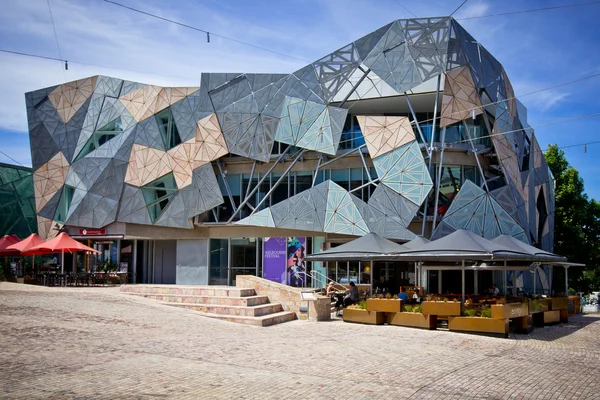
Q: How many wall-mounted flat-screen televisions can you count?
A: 0